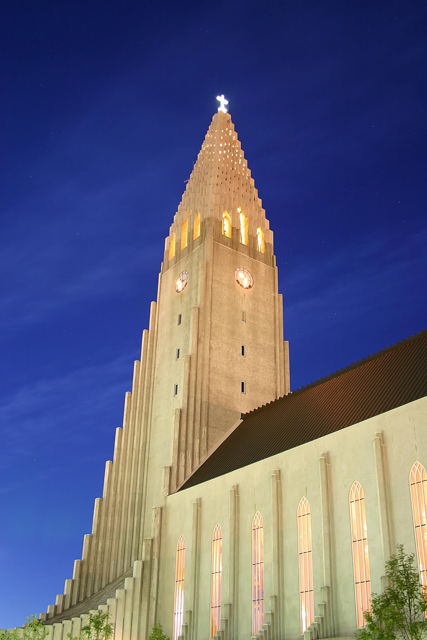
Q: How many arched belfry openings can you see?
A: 6